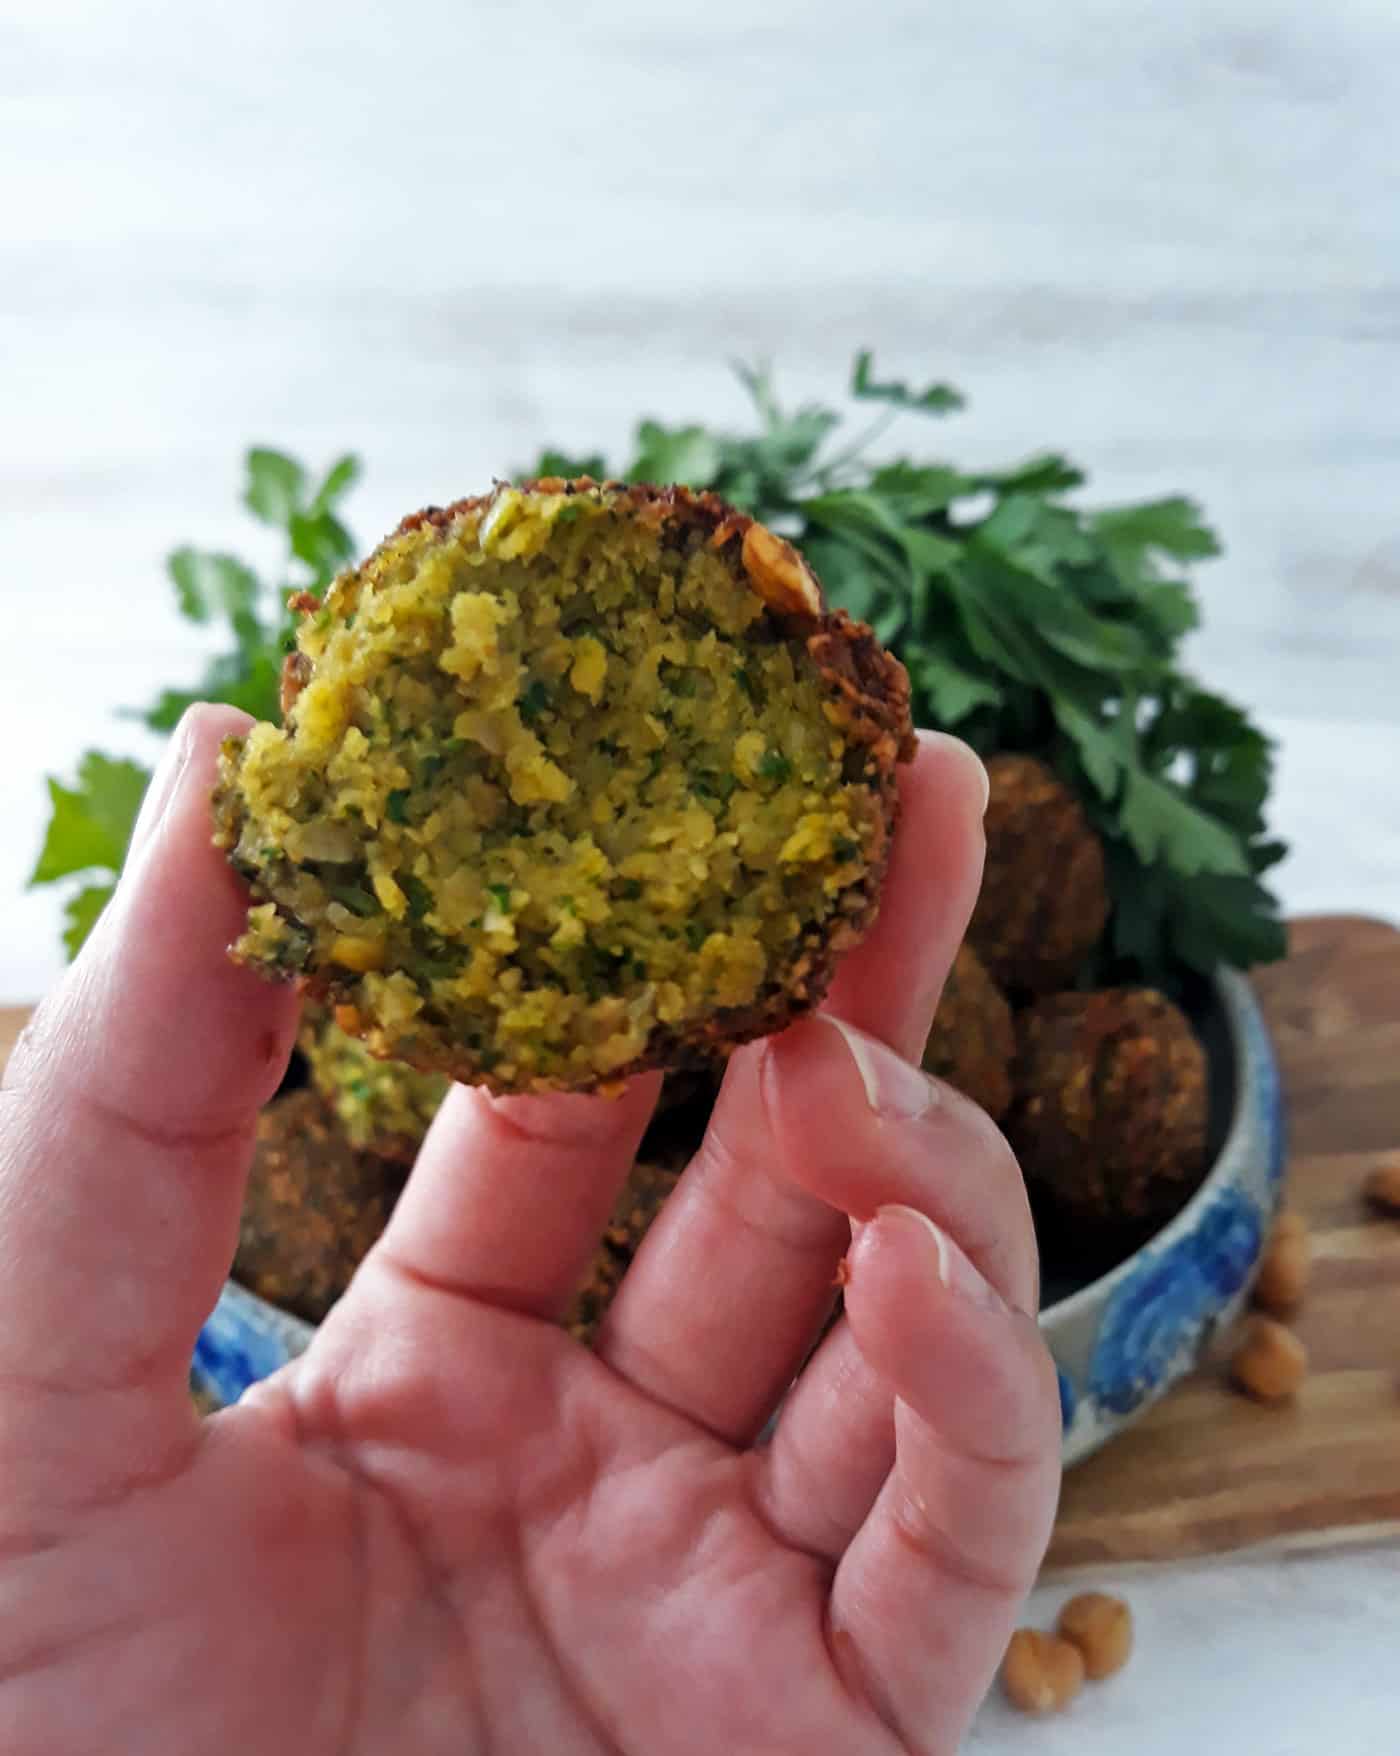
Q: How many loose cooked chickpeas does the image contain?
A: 5